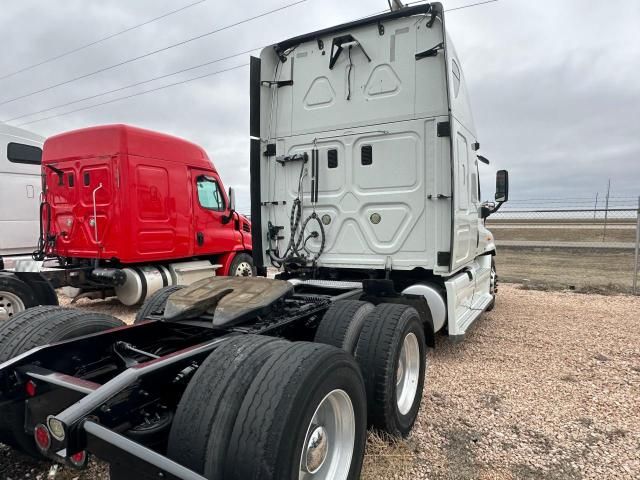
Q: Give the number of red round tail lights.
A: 3